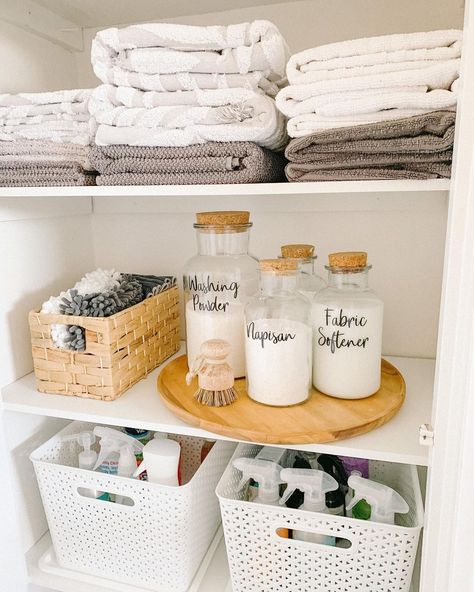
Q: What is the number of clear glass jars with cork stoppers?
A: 4